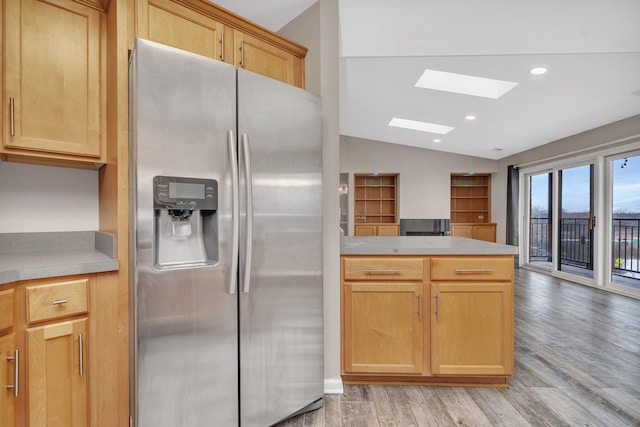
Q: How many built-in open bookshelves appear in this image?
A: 2